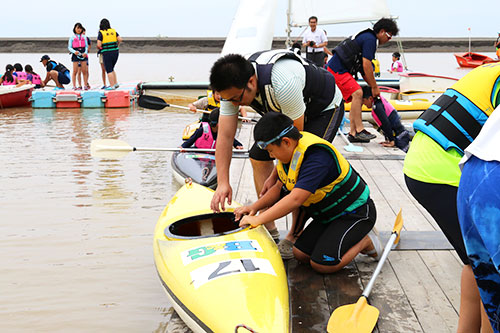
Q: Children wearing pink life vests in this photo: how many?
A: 7